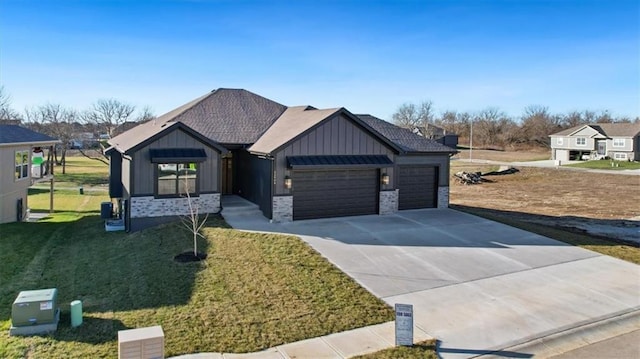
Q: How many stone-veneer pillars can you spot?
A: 3